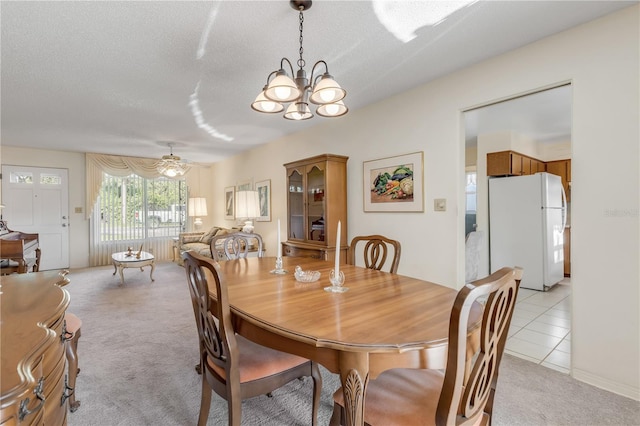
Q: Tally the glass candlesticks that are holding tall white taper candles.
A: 2